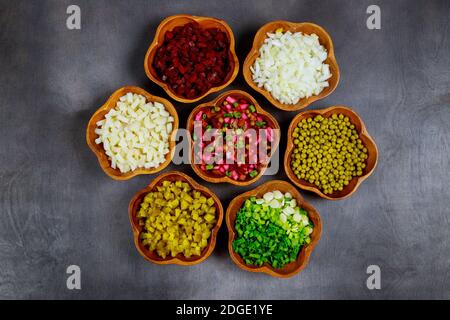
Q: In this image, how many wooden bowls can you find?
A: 7